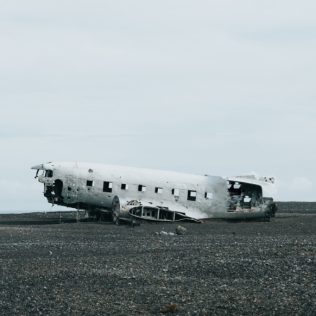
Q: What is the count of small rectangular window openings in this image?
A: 8